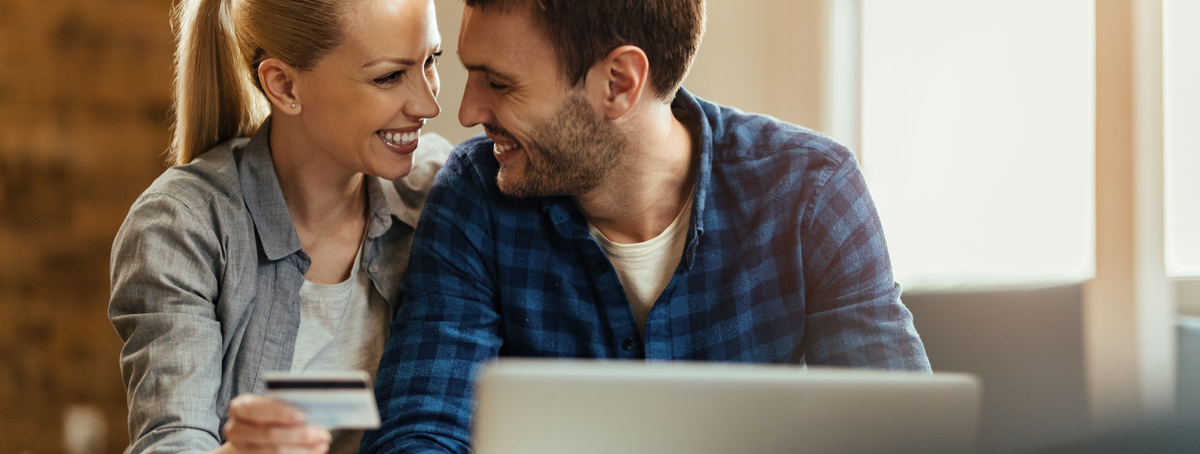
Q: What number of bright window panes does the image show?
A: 2